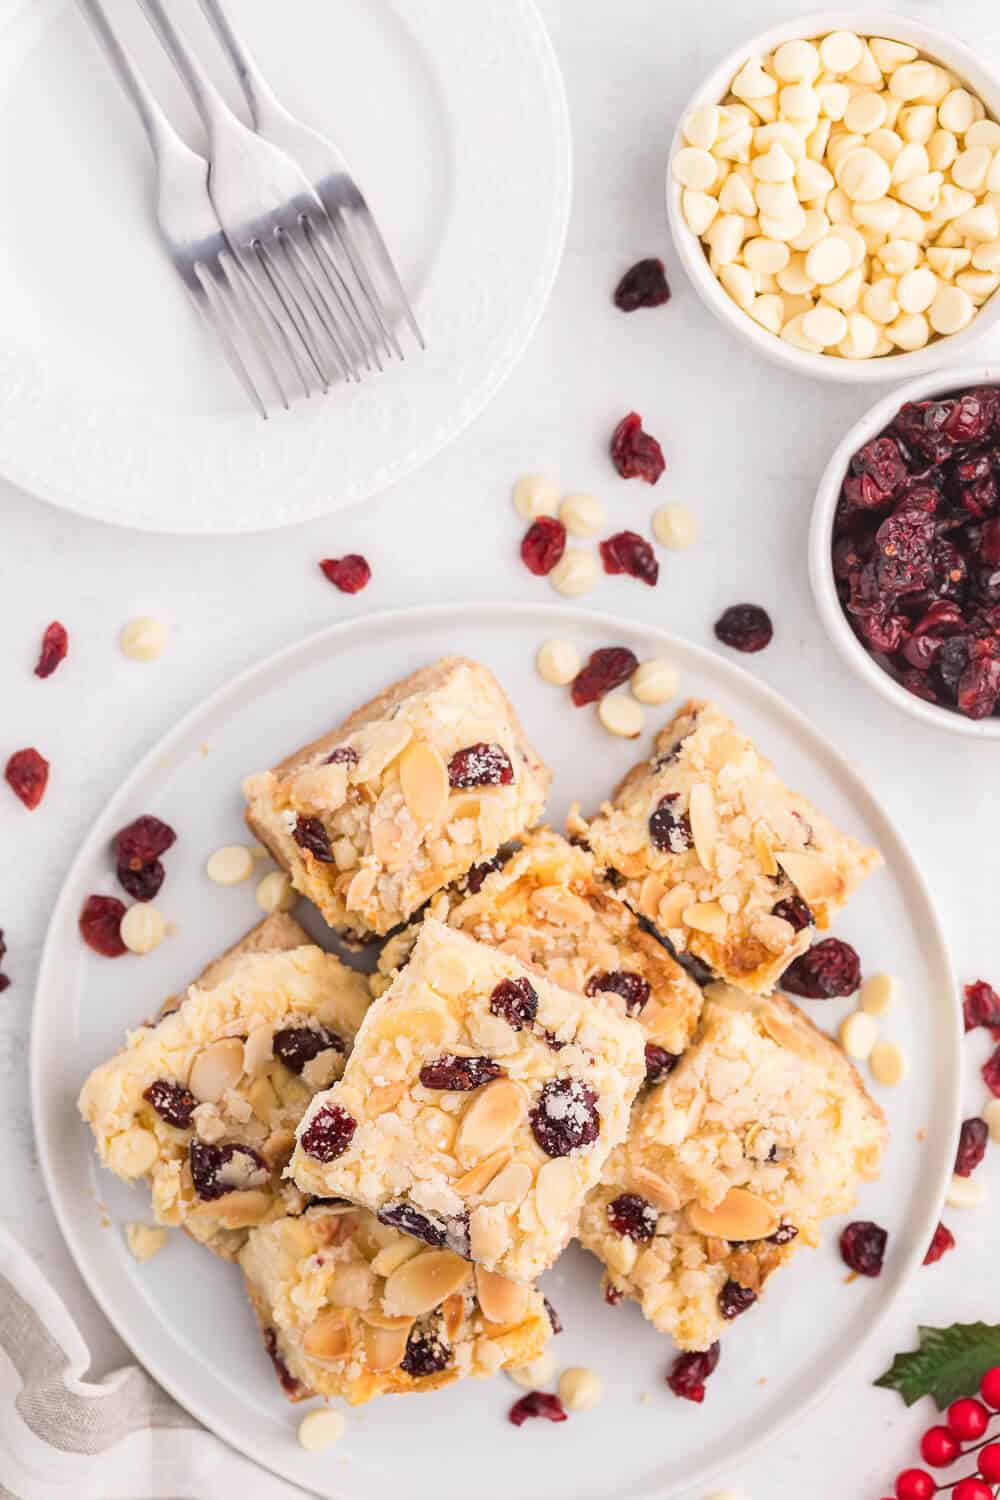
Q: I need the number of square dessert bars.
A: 7